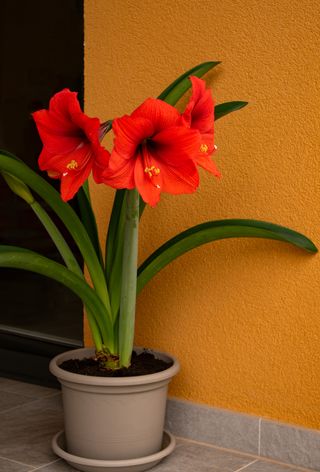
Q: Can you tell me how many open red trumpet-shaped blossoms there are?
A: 3